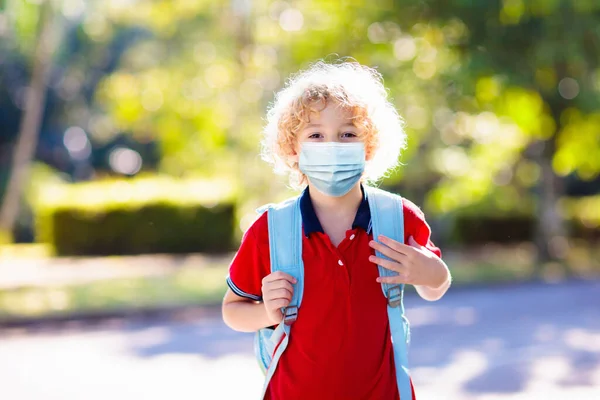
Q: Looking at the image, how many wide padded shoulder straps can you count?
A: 2